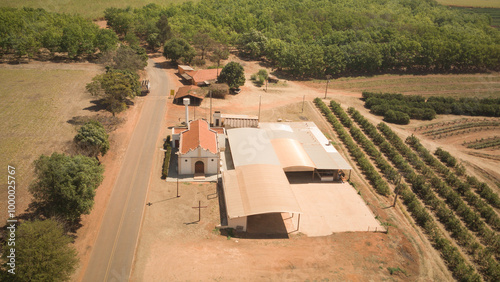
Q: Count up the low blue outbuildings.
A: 0